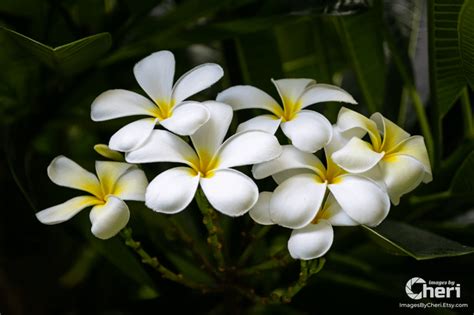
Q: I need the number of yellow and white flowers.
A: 7